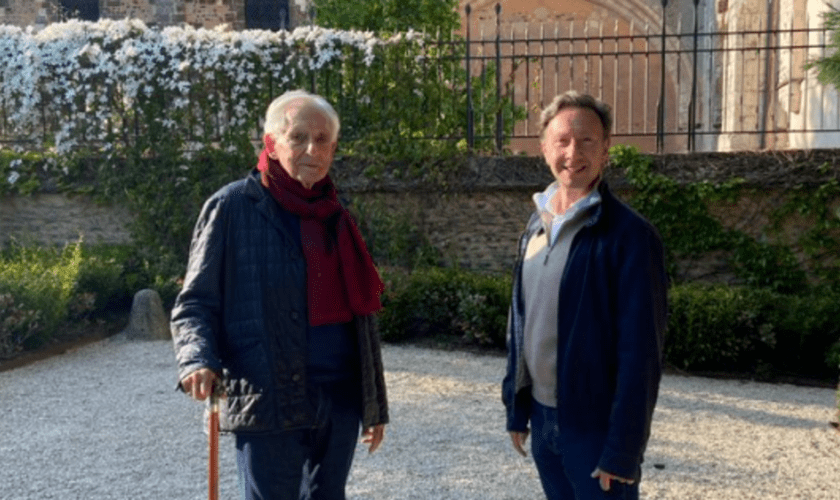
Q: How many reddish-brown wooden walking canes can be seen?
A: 1